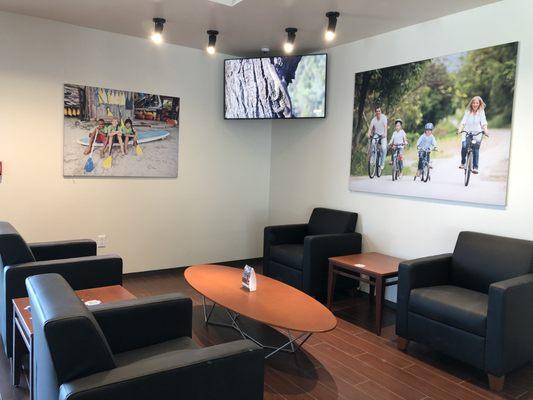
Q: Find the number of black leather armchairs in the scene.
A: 4